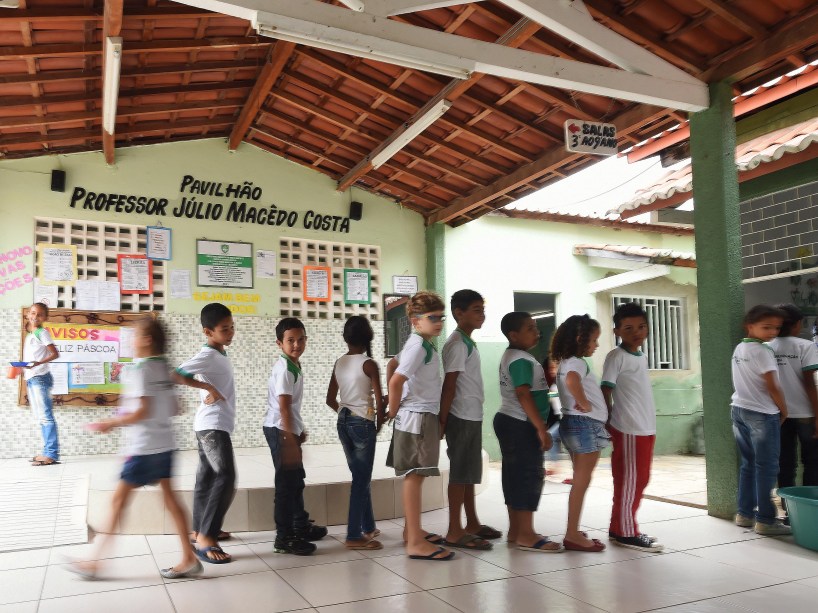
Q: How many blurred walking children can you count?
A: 1